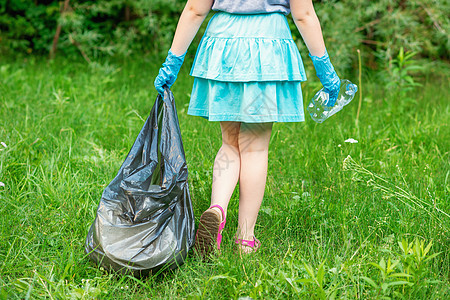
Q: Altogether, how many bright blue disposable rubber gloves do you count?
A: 2